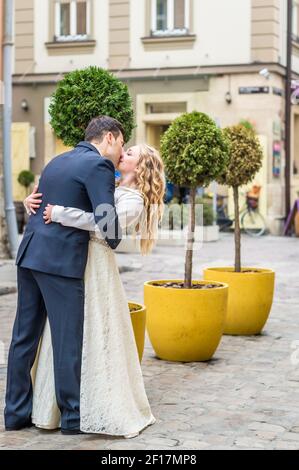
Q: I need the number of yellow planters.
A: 3